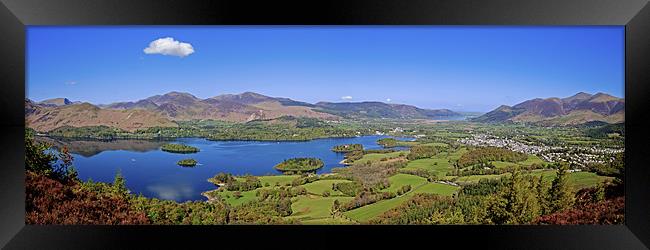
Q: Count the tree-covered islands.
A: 4